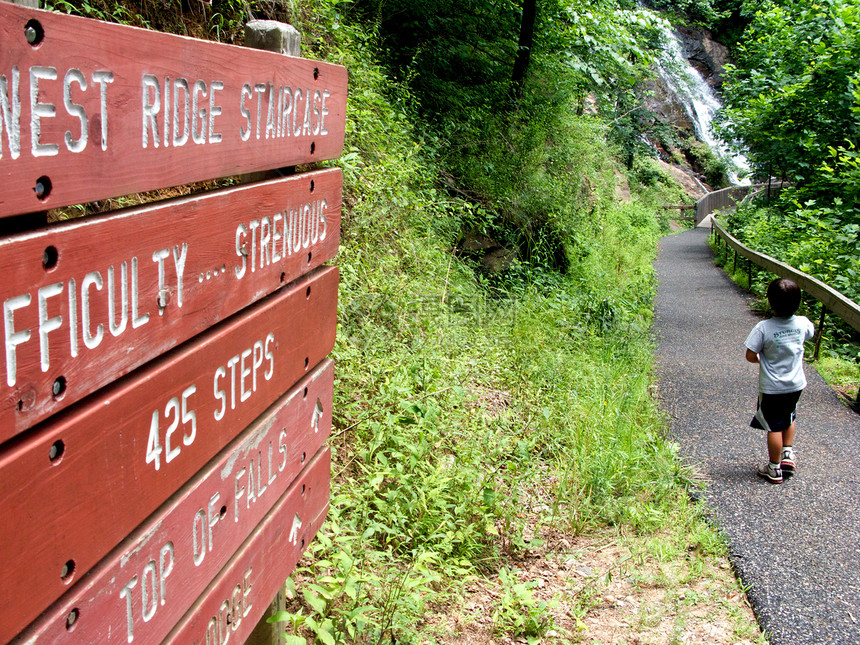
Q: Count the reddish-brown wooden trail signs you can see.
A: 5